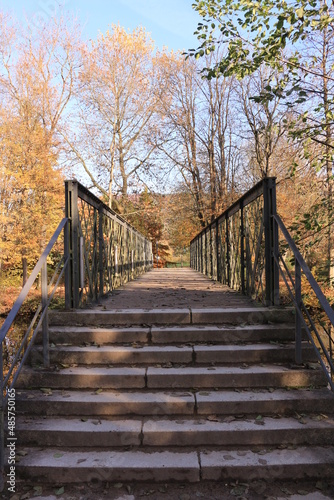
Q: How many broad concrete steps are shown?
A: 7